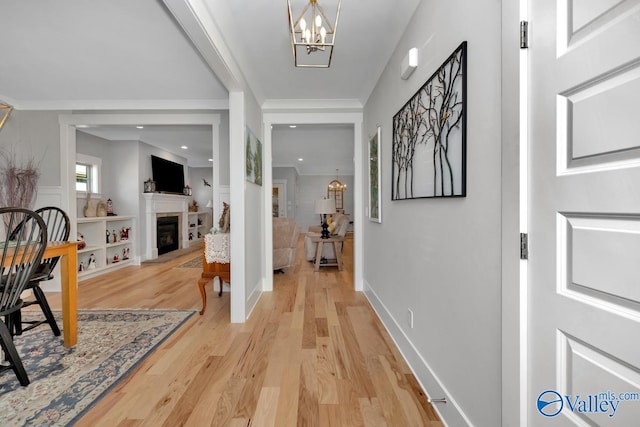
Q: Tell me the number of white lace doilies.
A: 1